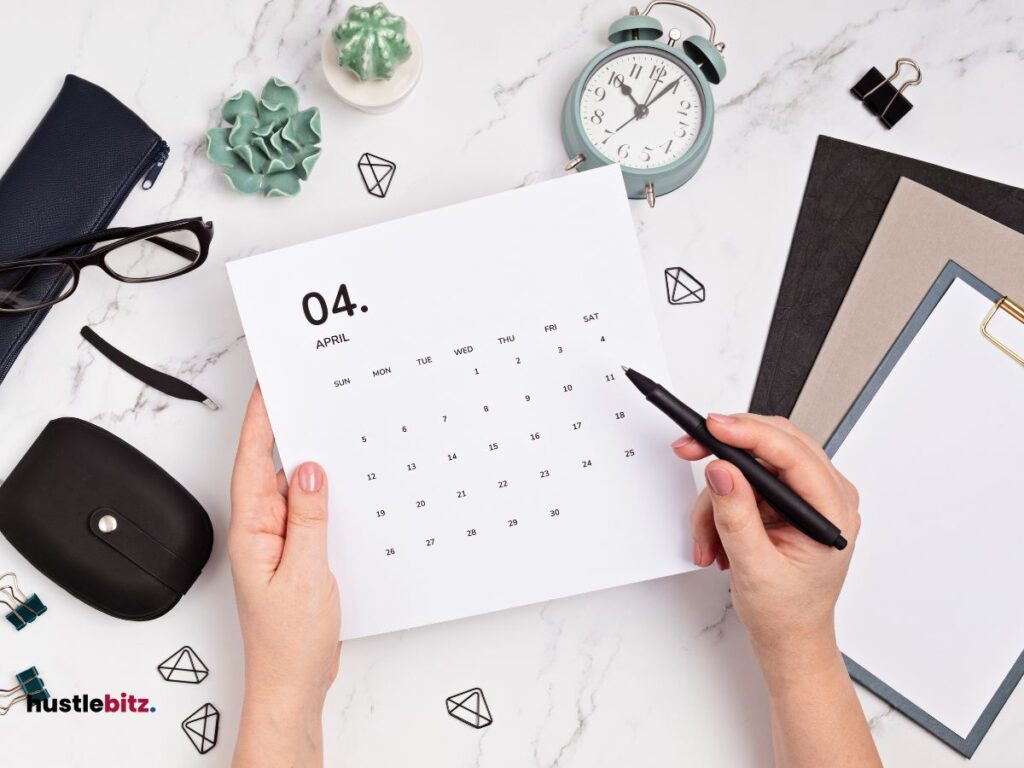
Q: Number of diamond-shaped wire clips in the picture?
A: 5